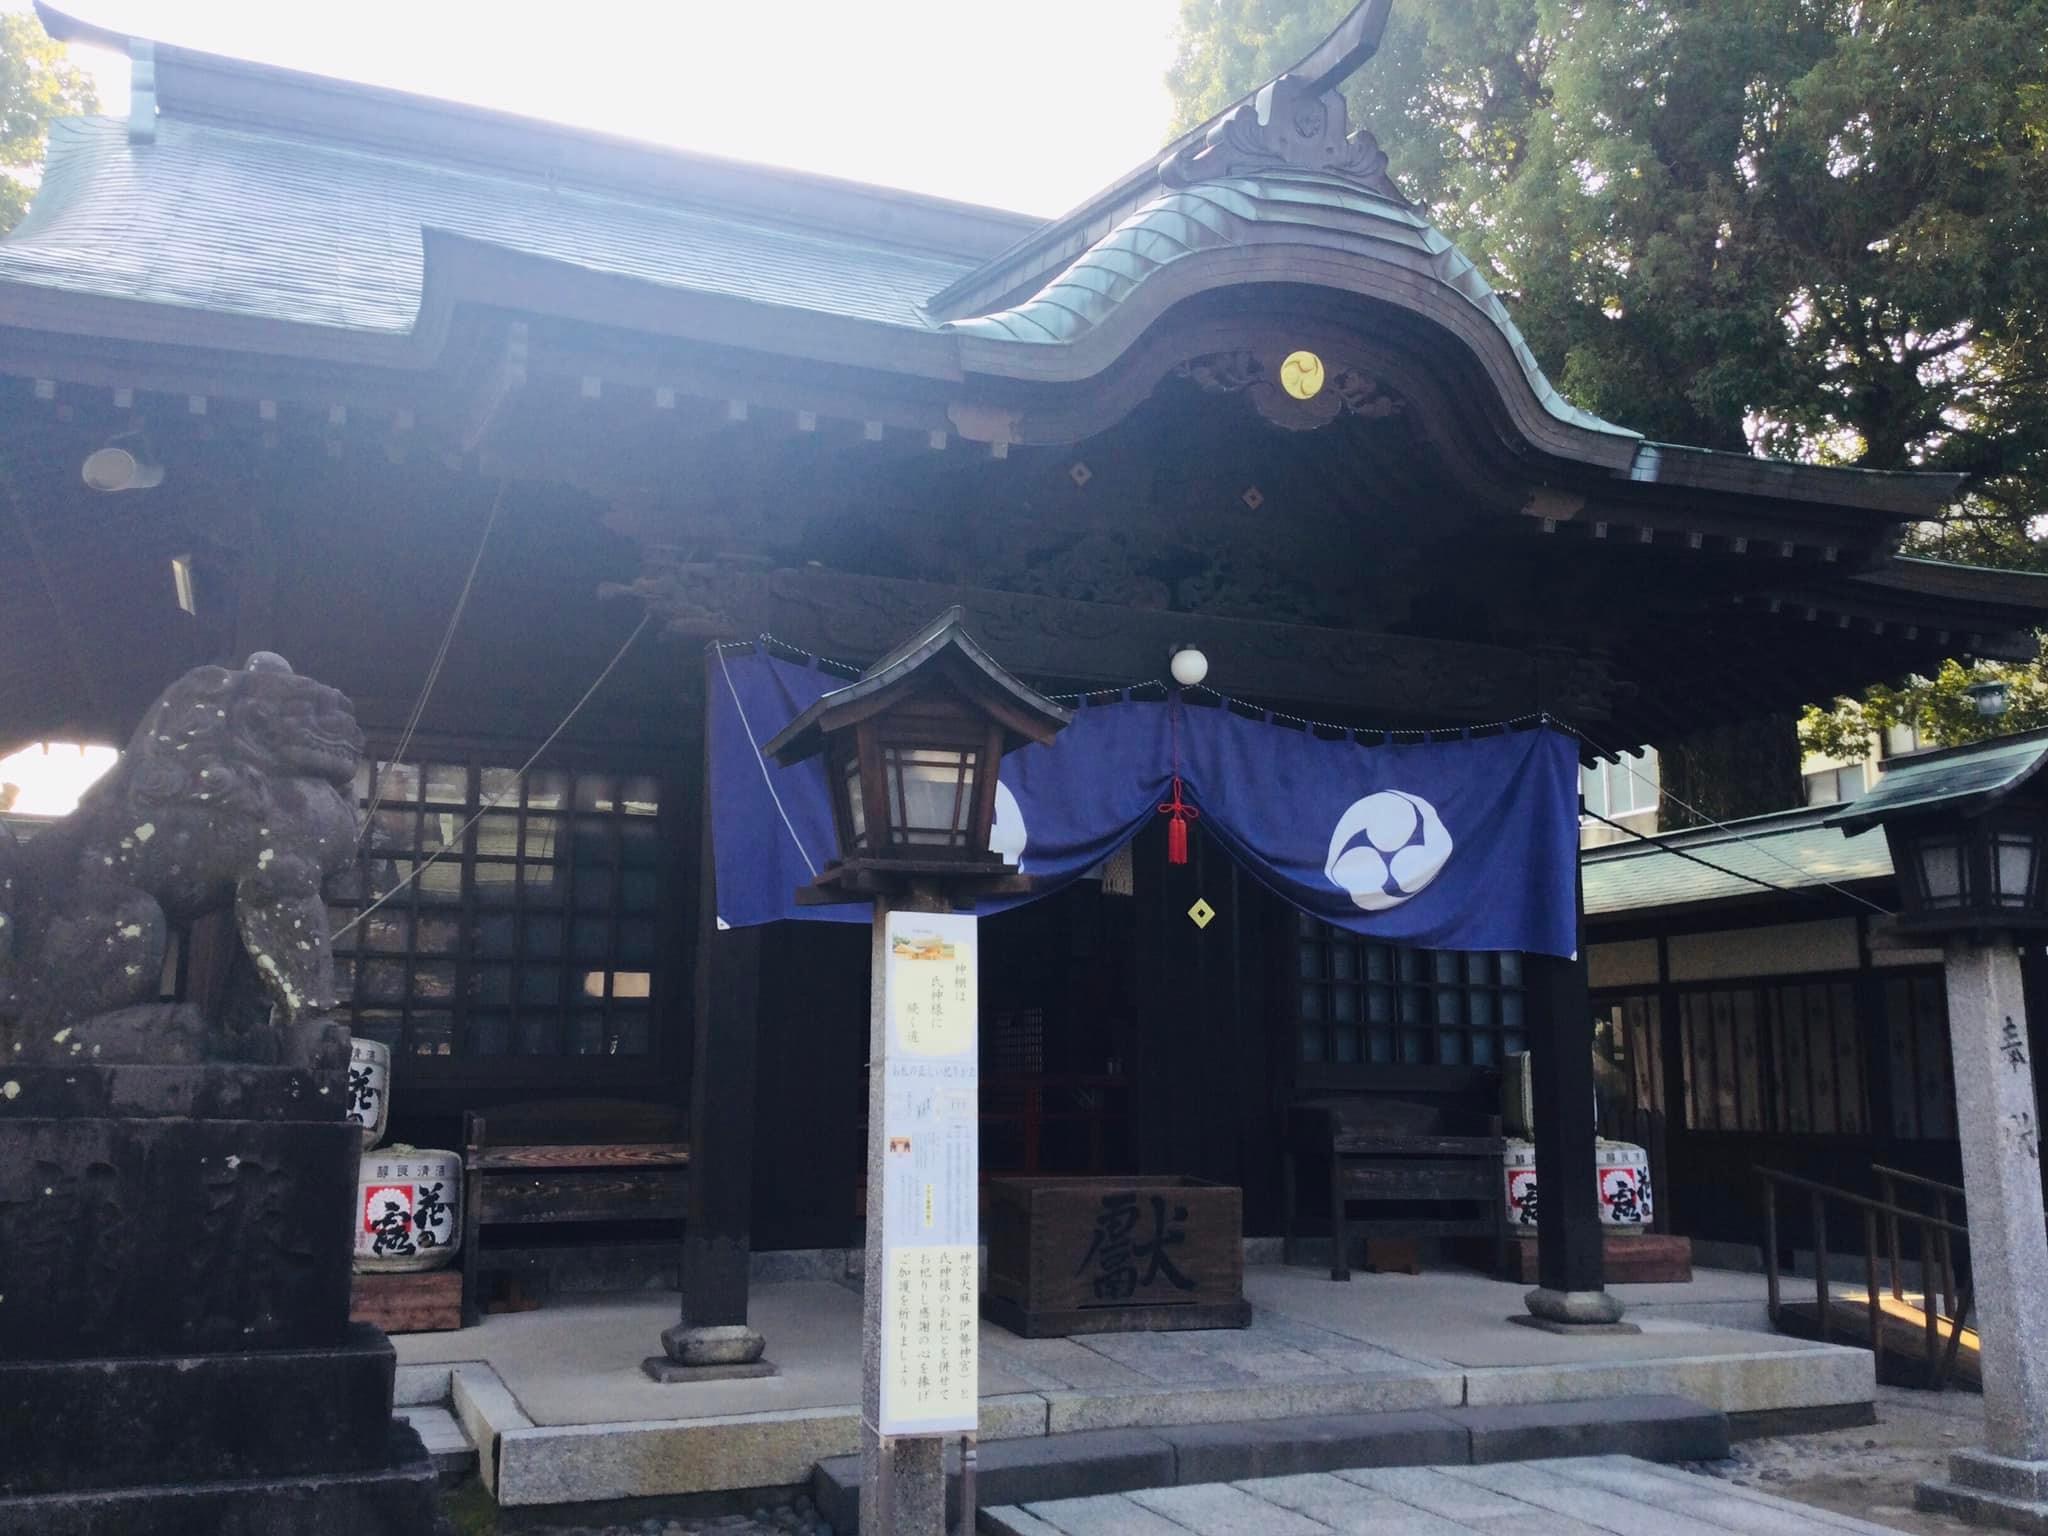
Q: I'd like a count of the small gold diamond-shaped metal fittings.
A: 3